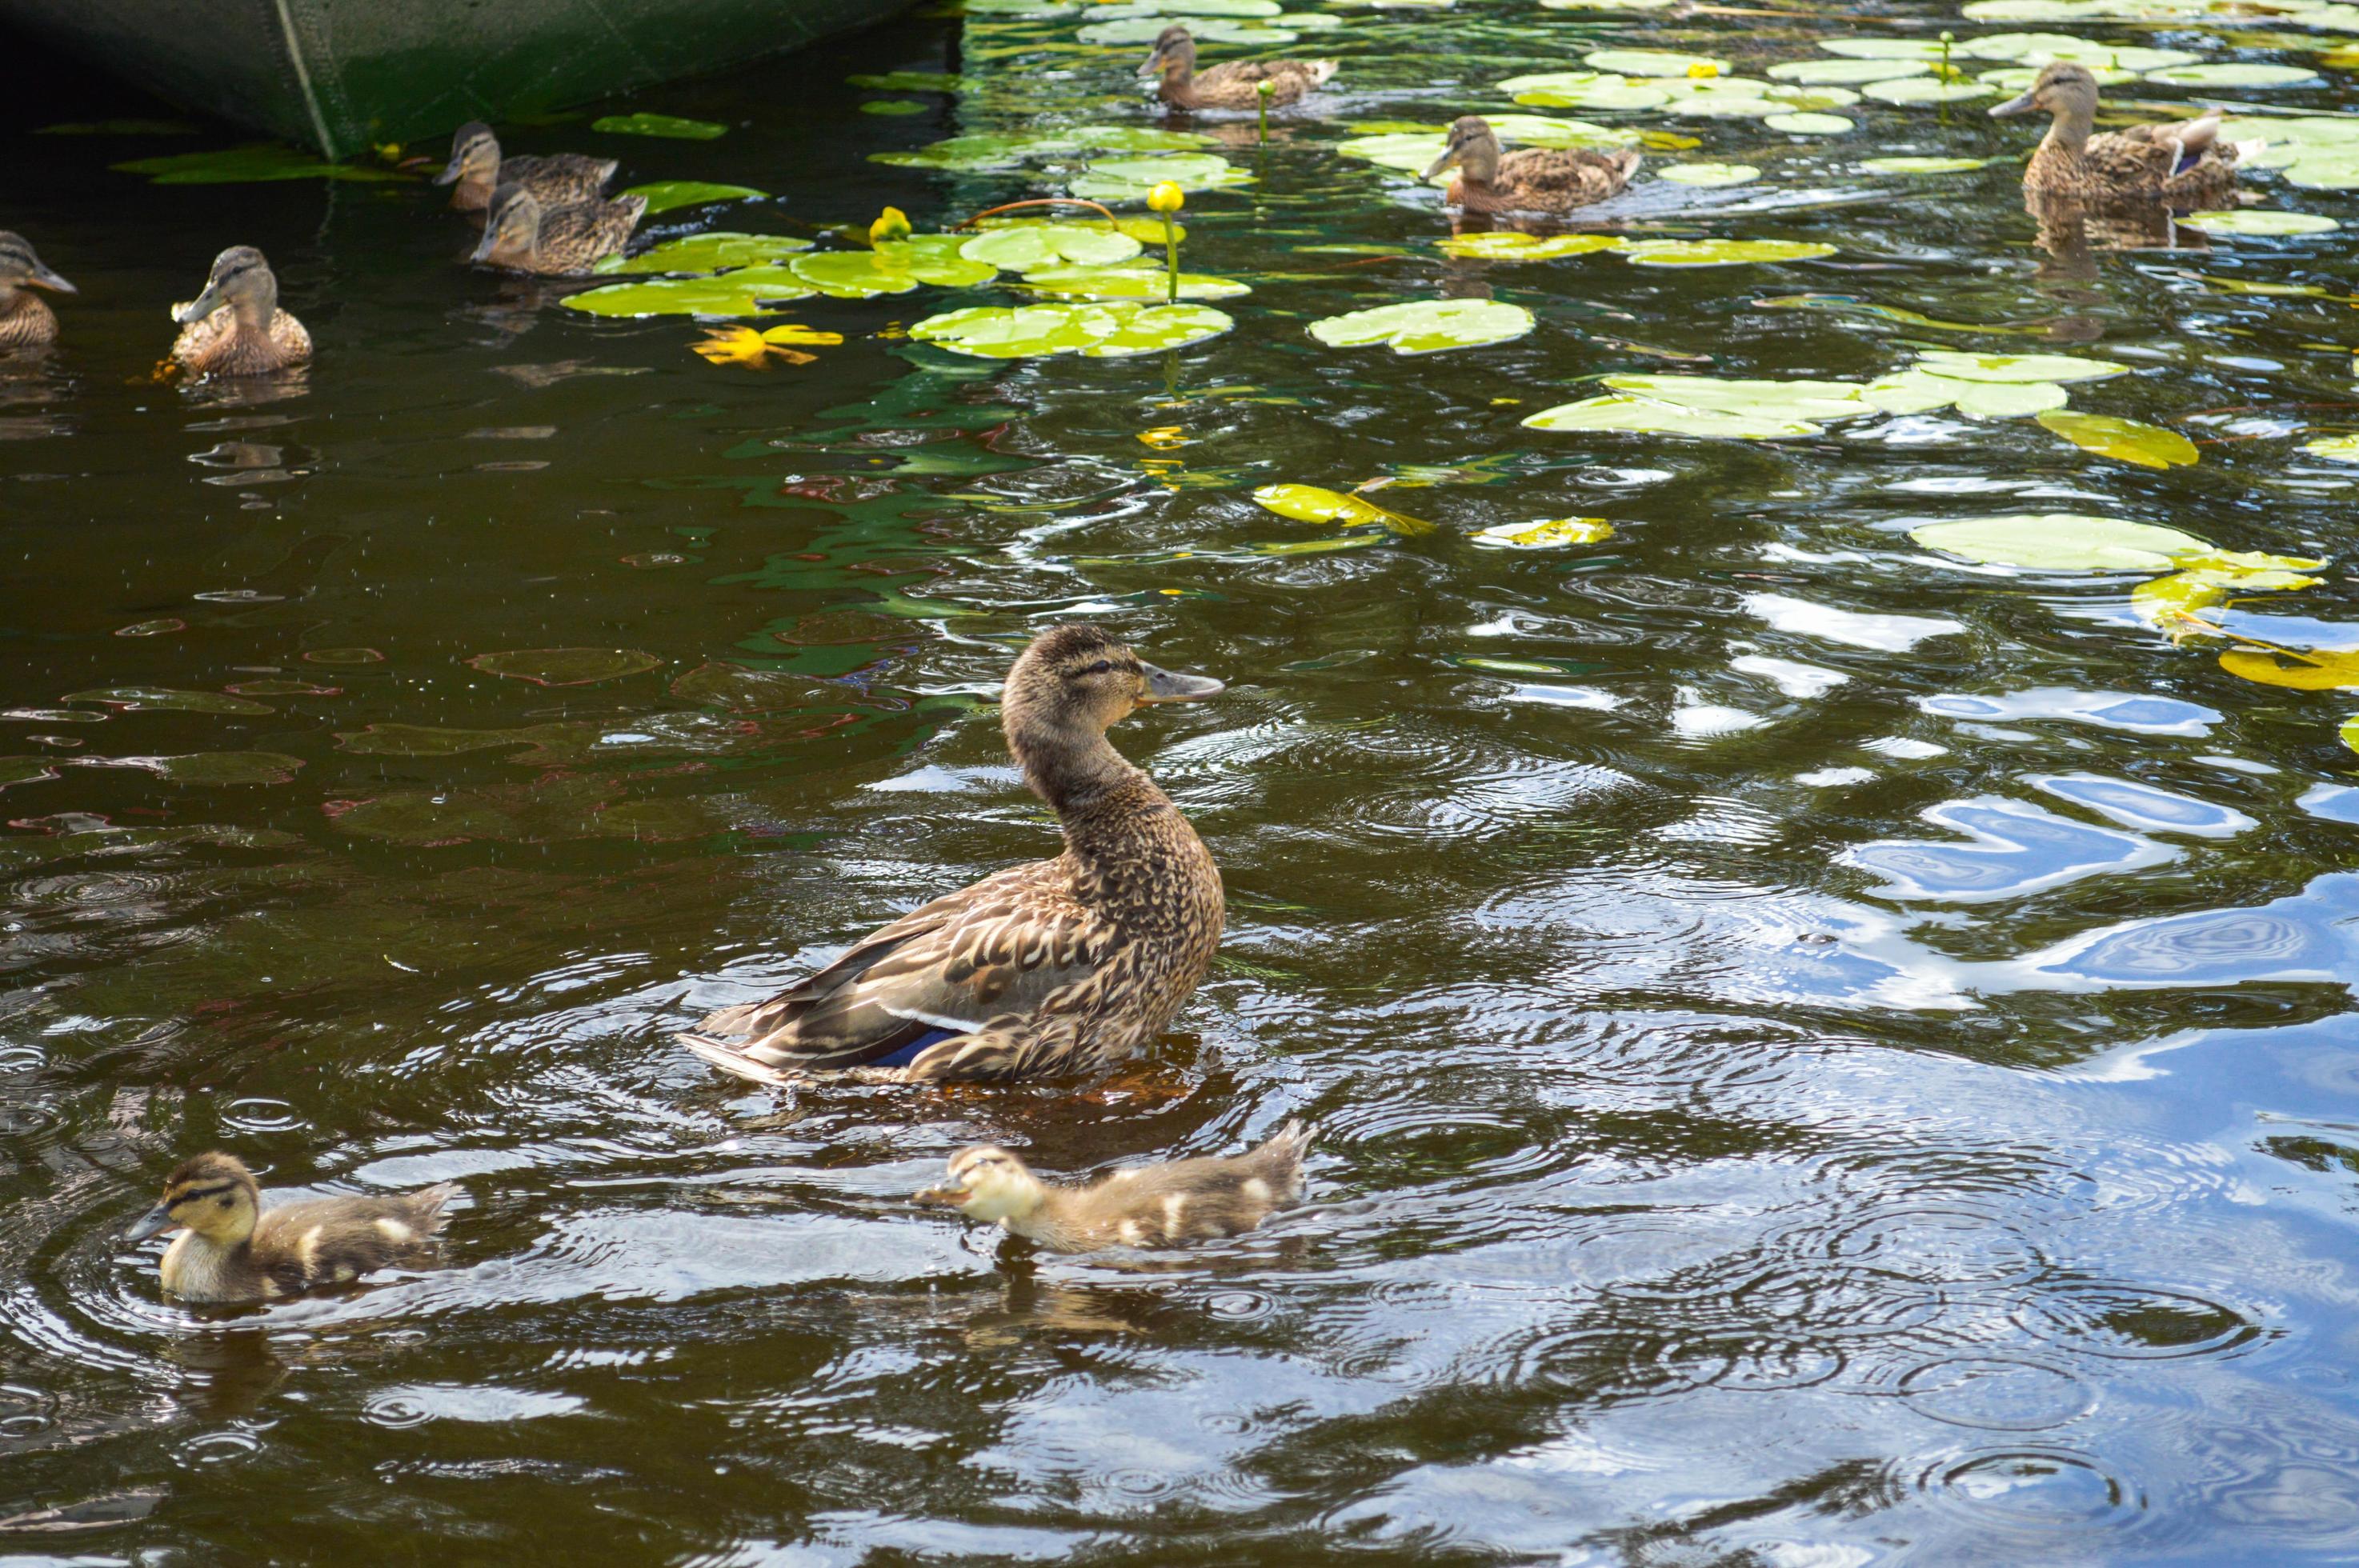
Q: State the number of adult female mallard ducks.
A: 8